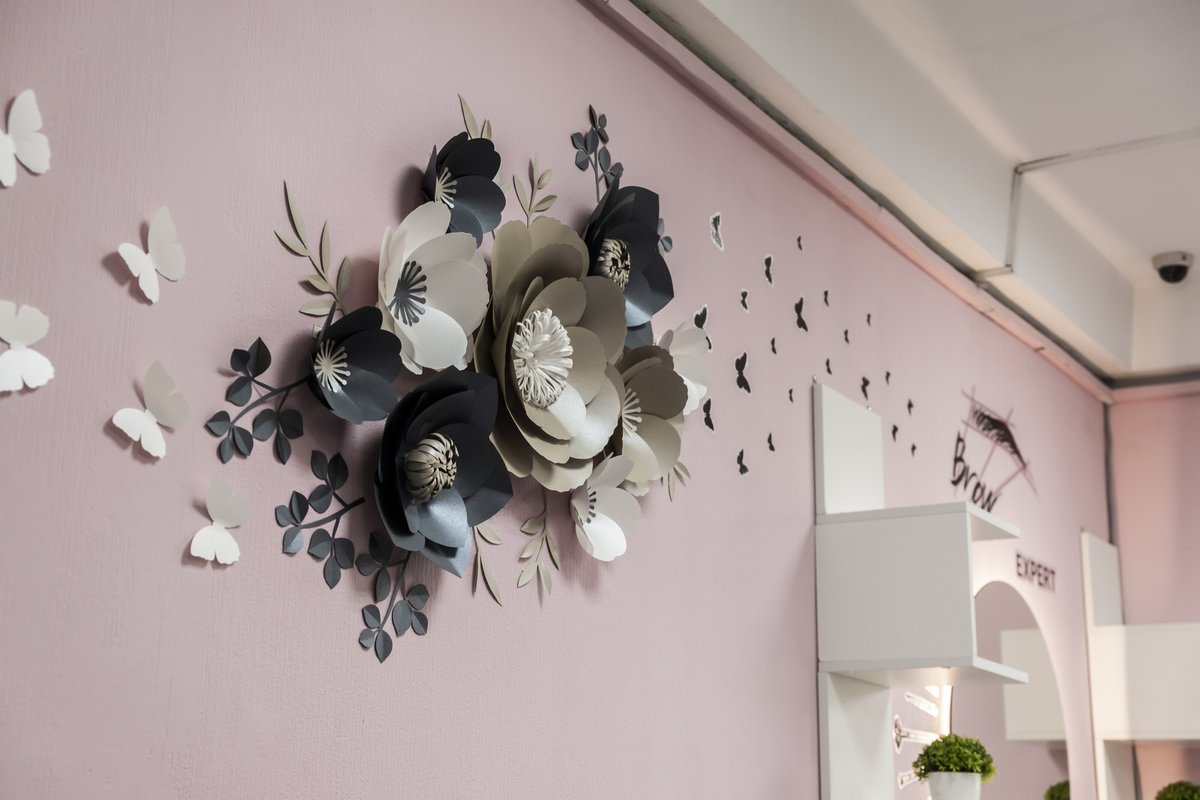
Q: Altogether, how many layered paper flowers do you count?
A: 9